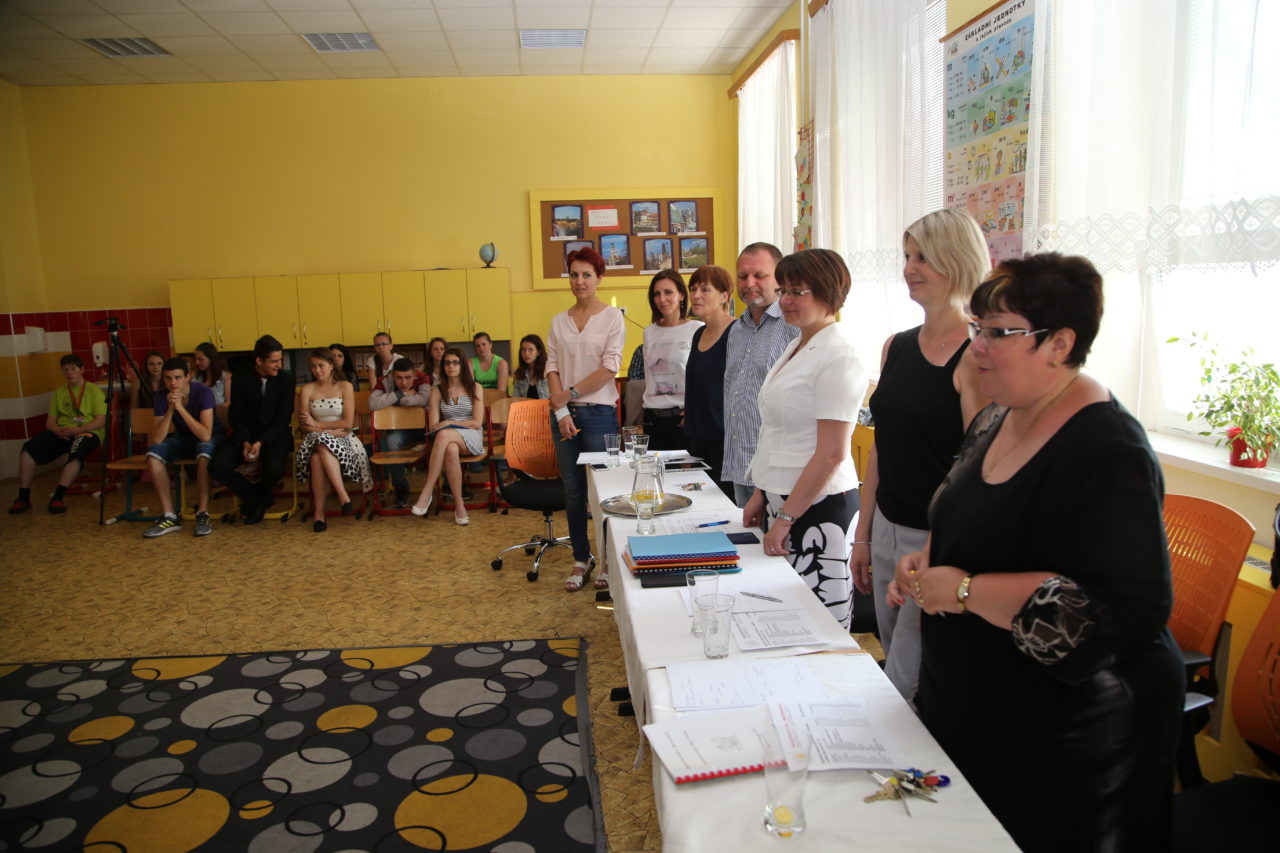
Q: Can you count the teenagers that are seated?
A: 13